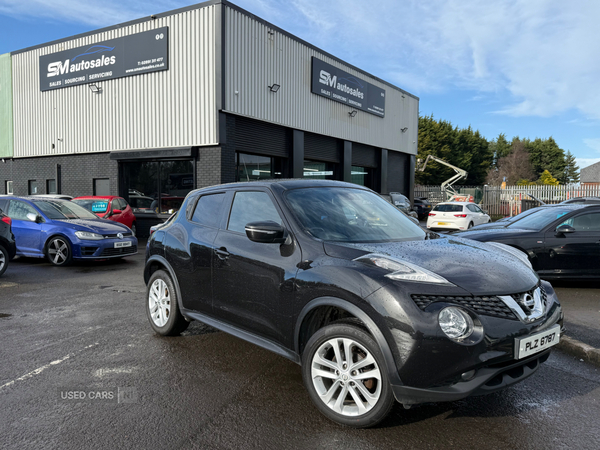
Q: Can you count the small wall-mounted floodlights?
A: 4